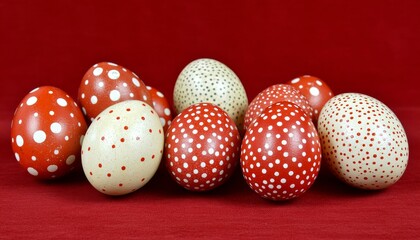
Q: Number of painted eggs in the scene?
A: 10